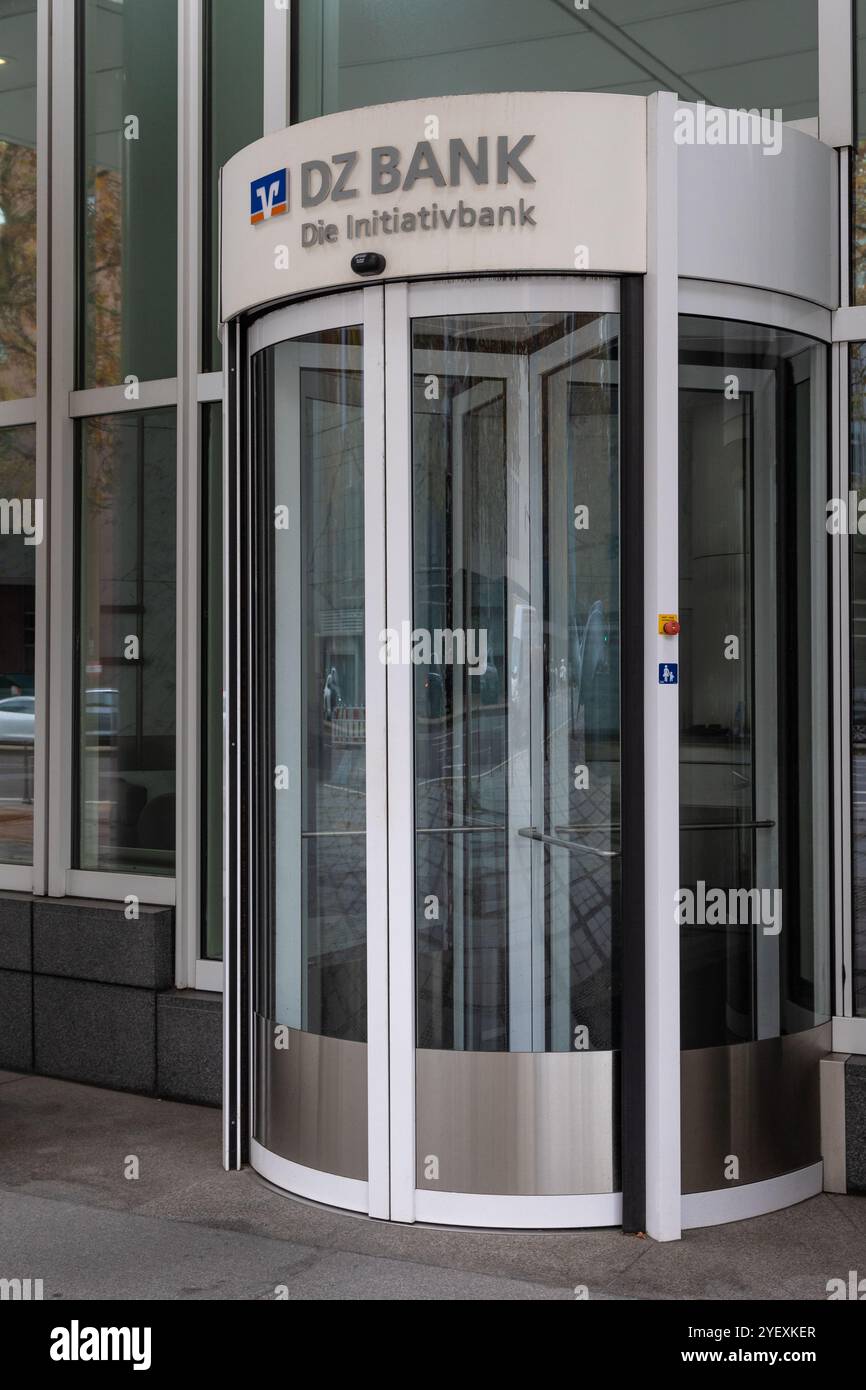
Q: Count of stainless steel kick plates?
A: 3